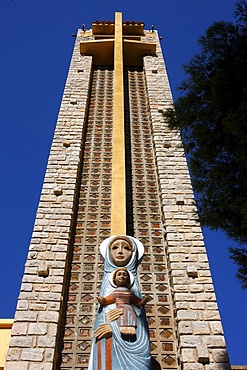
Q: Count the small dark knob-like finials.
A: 4